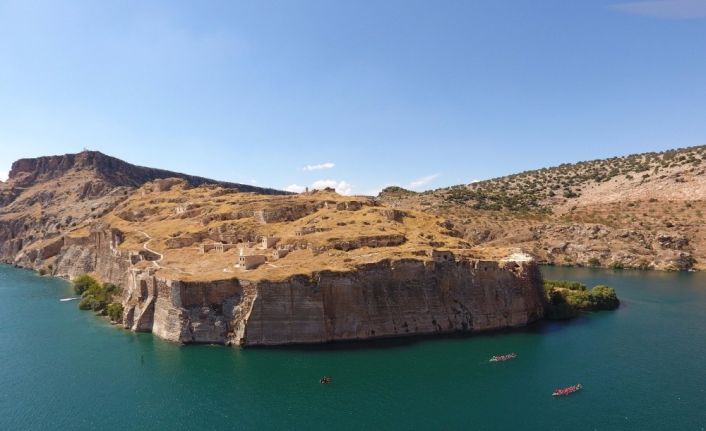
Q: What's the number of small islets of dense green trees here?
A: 2